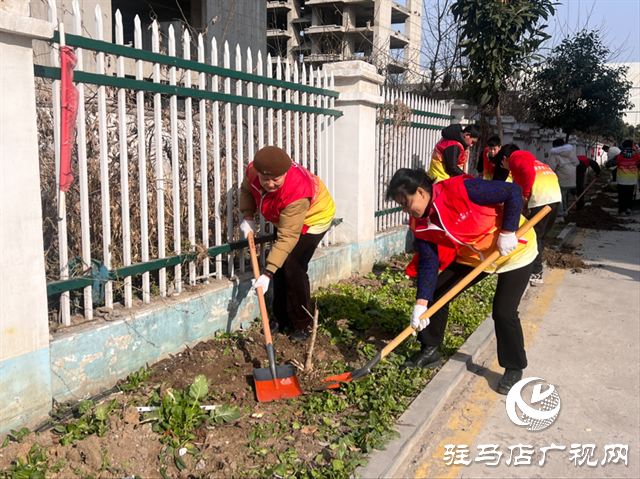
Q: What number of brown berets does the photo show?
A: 1